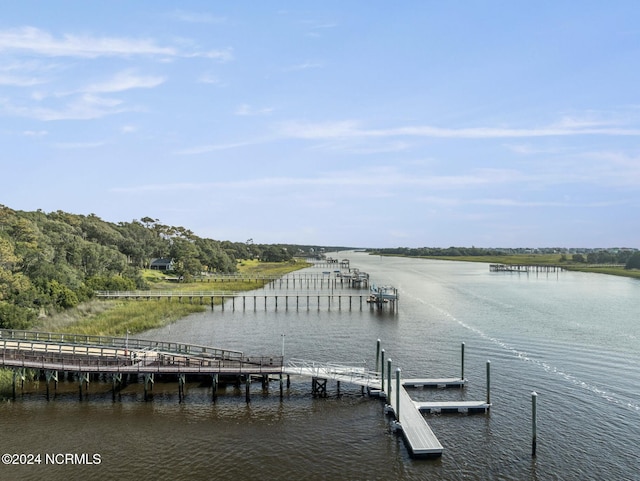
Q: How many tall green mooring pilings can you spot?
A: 7